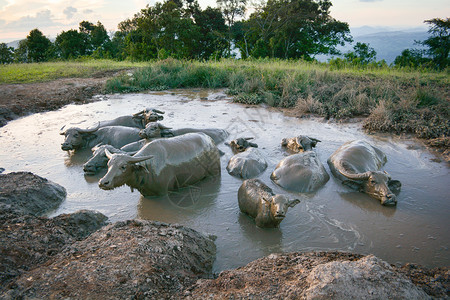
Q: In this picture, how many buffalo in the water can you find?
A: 9